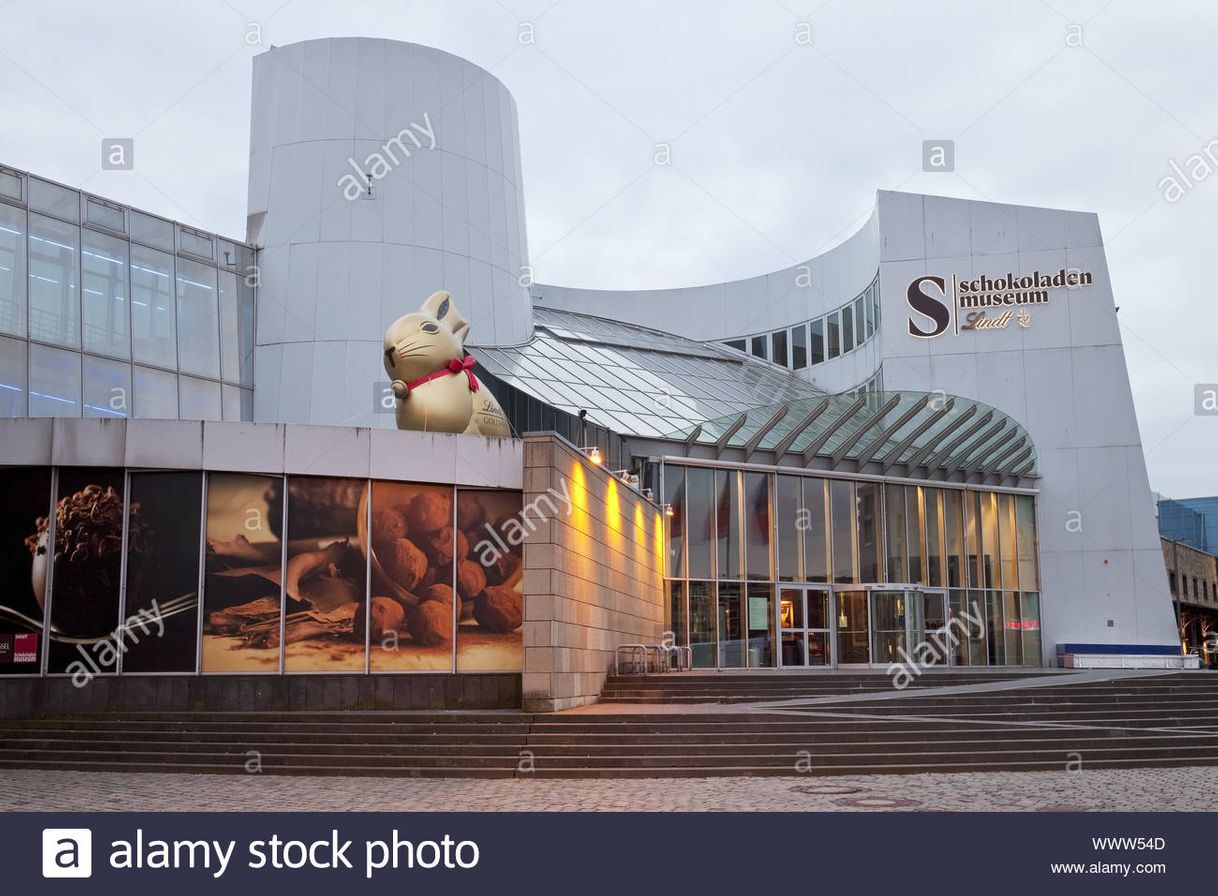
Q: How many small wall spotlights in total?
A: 4